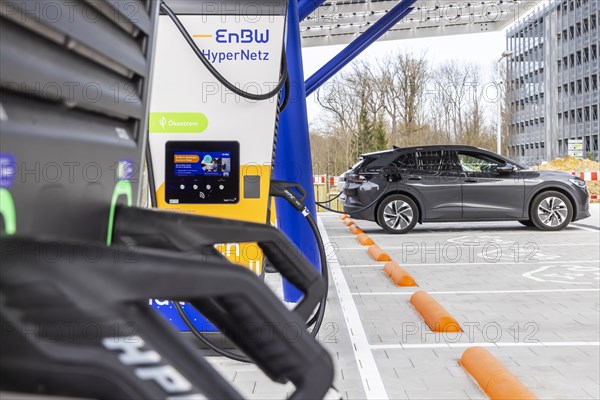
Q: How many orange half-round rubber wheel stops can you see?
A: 8